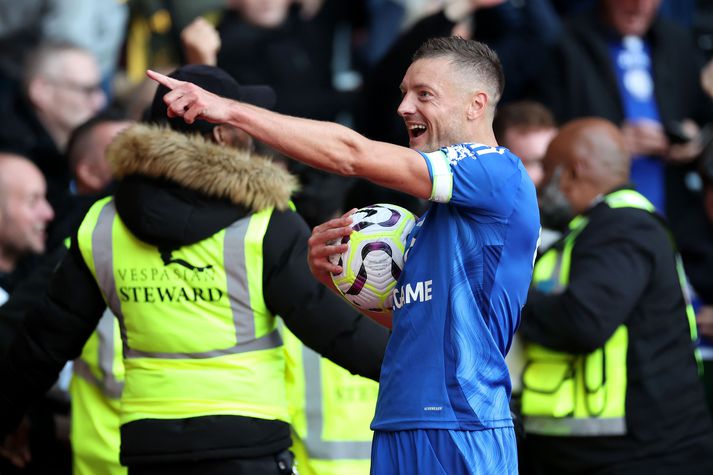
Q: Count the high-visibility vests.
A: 4